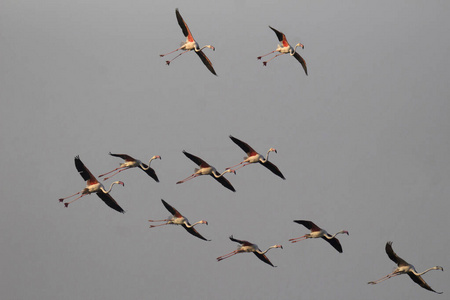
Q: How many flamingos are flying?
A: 10